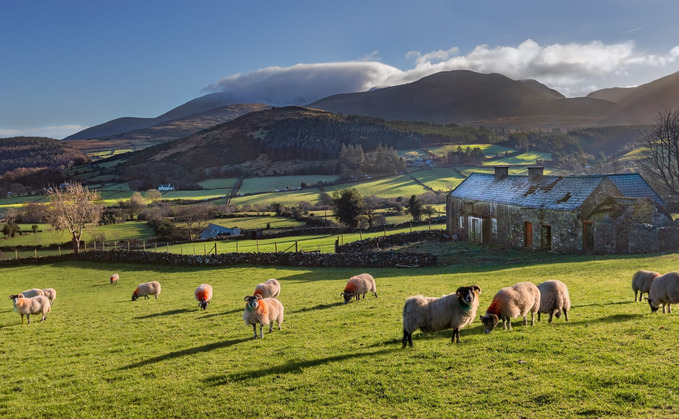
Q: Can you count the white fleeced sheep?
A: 14